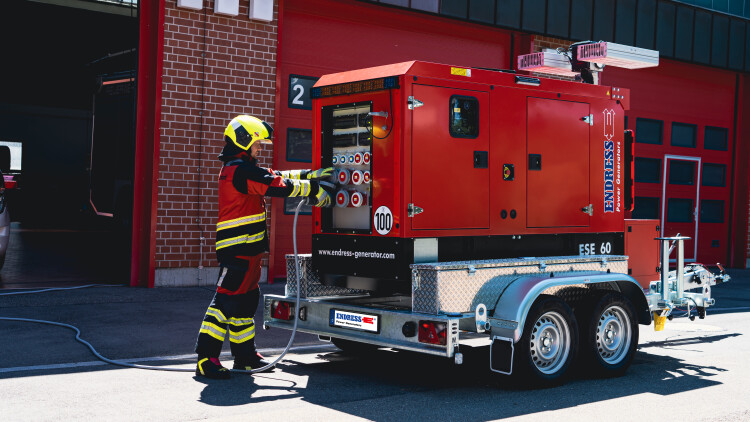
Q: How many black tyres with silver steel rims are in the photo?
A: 2